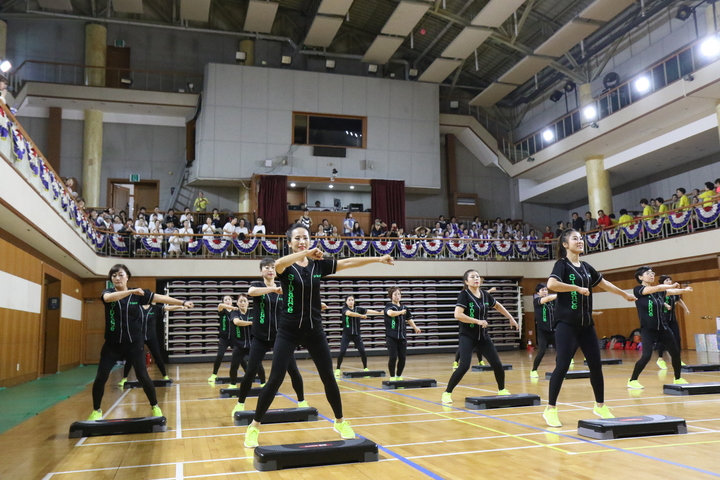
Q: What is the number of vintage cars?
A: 0